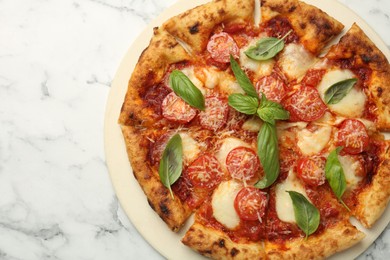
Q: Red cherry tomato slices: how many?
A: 10